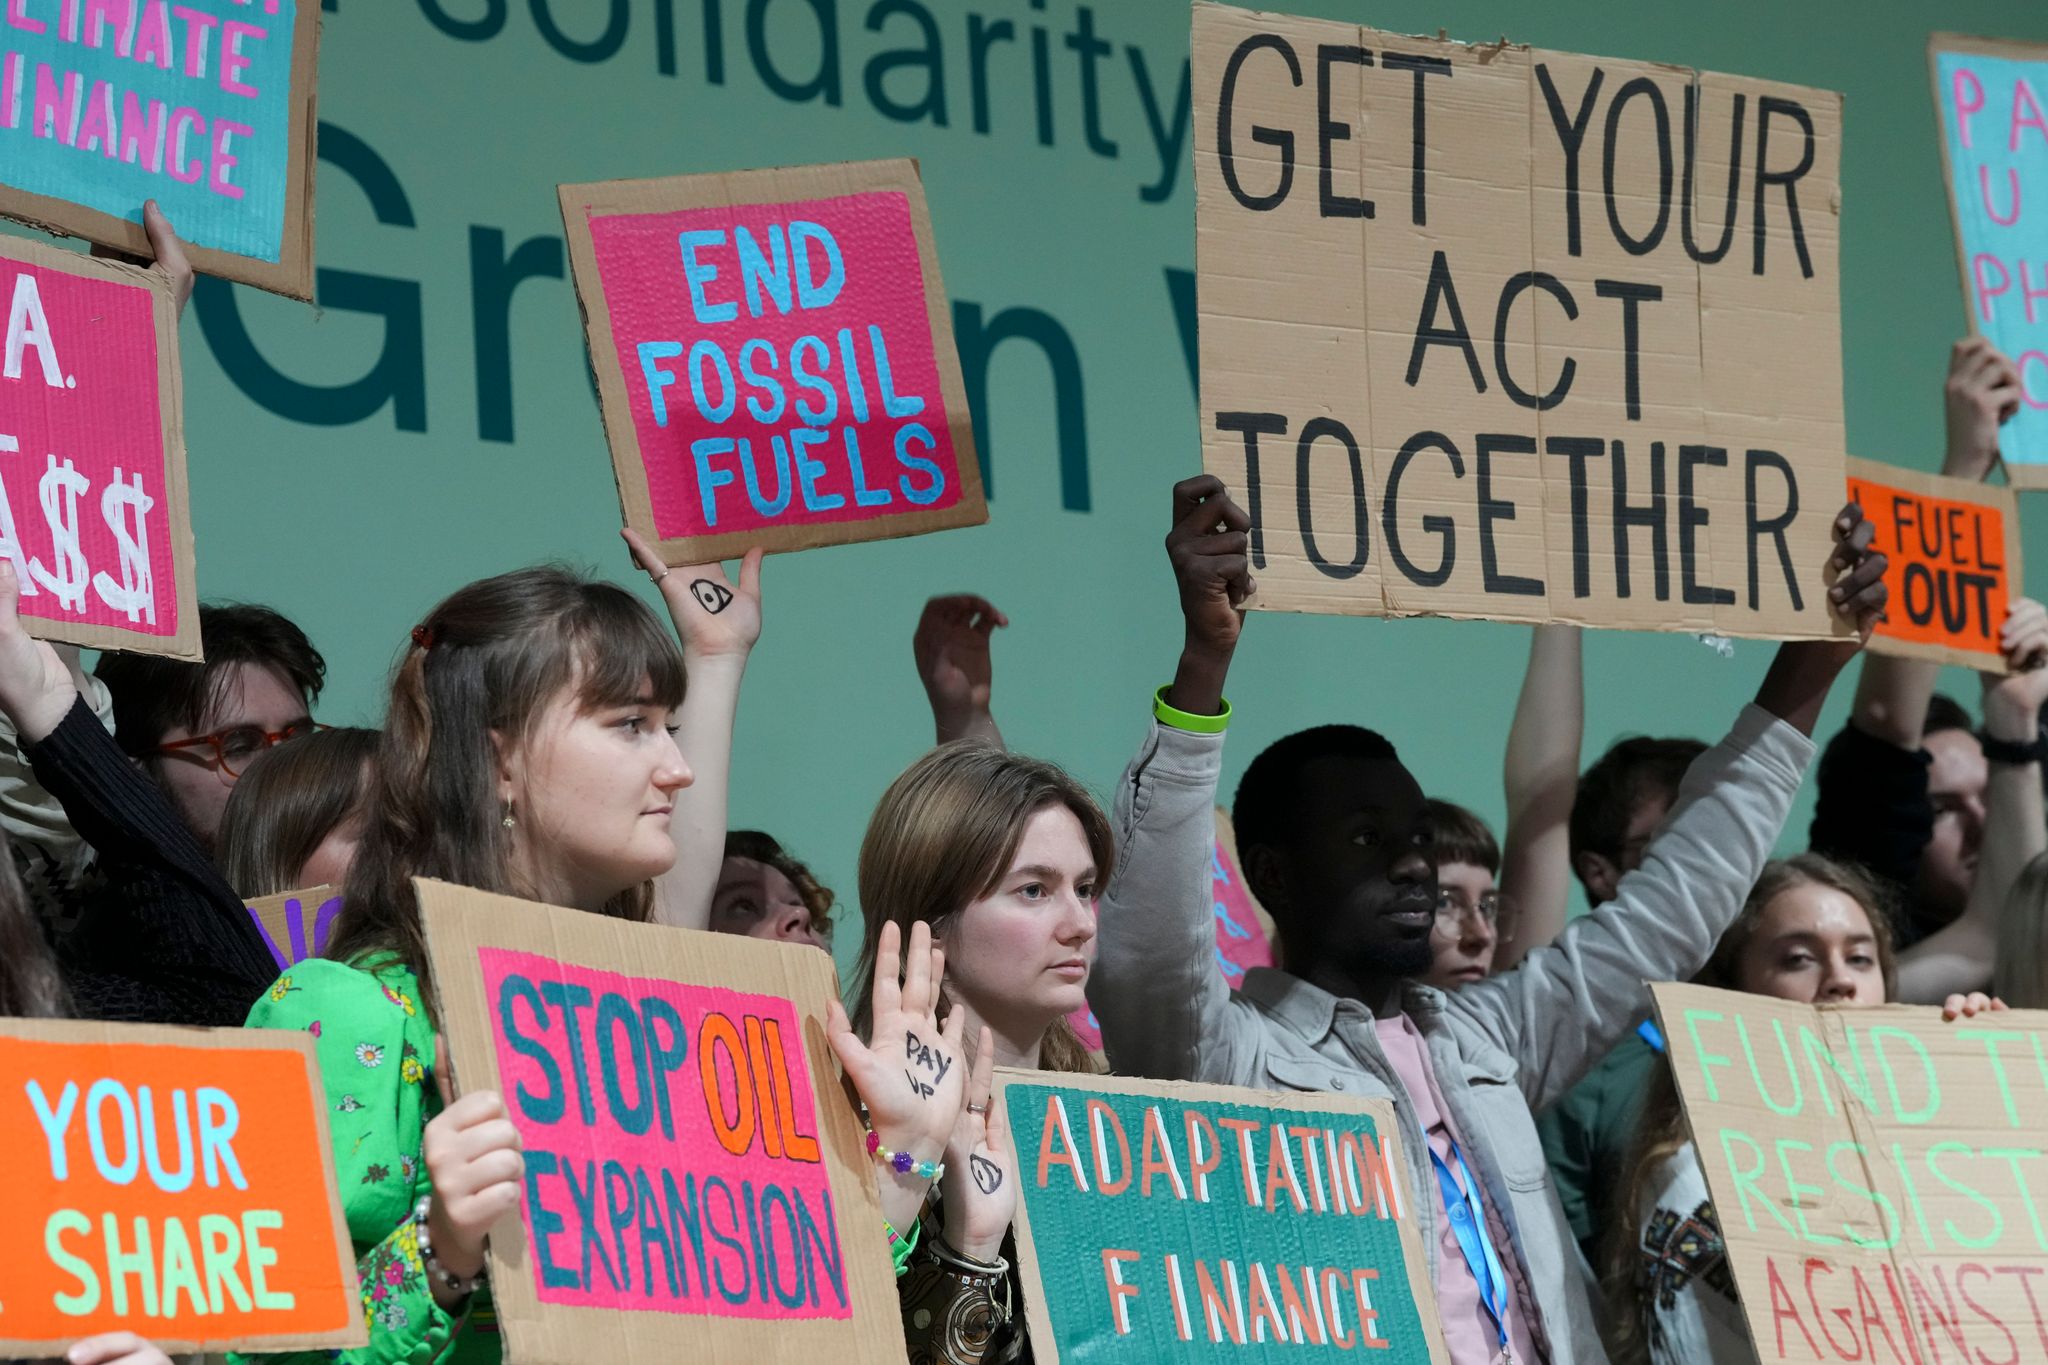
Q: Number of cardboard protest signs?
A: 12